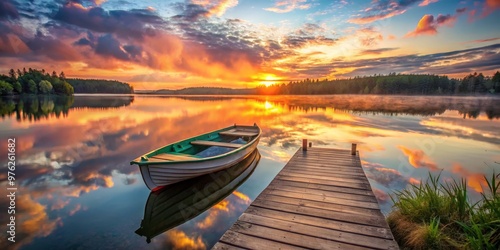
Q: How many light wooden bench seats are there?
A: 3